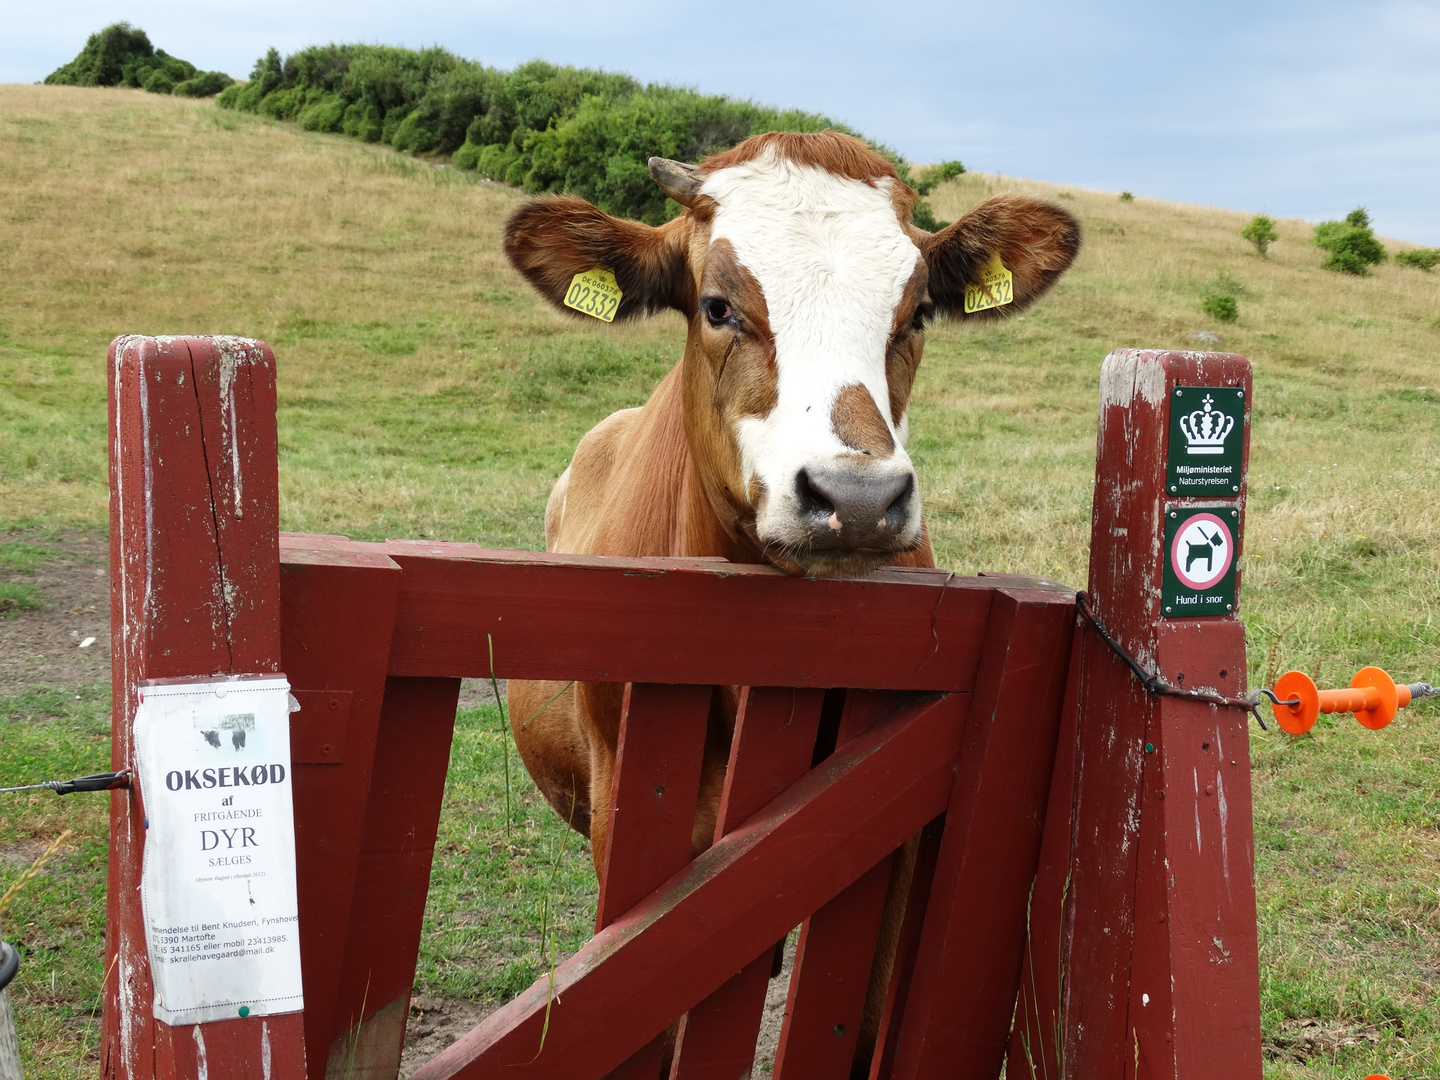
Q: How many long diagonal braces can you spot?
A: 1